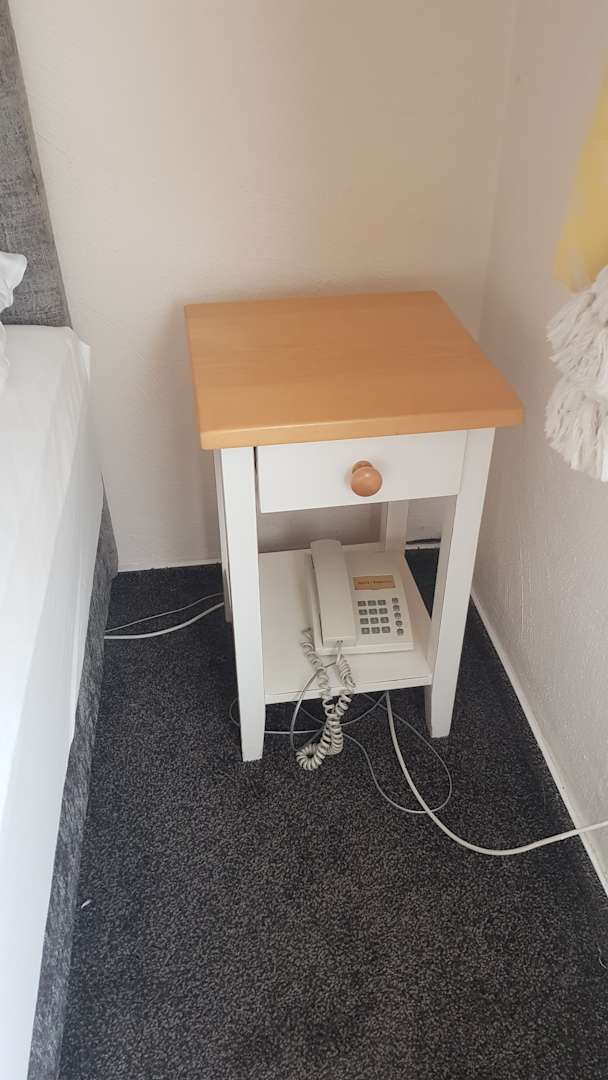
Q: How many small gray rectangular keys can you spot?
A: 12